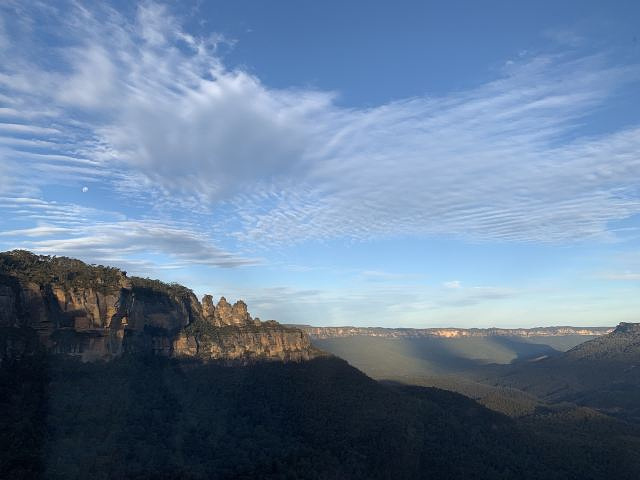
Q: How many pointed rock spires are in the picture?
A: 3